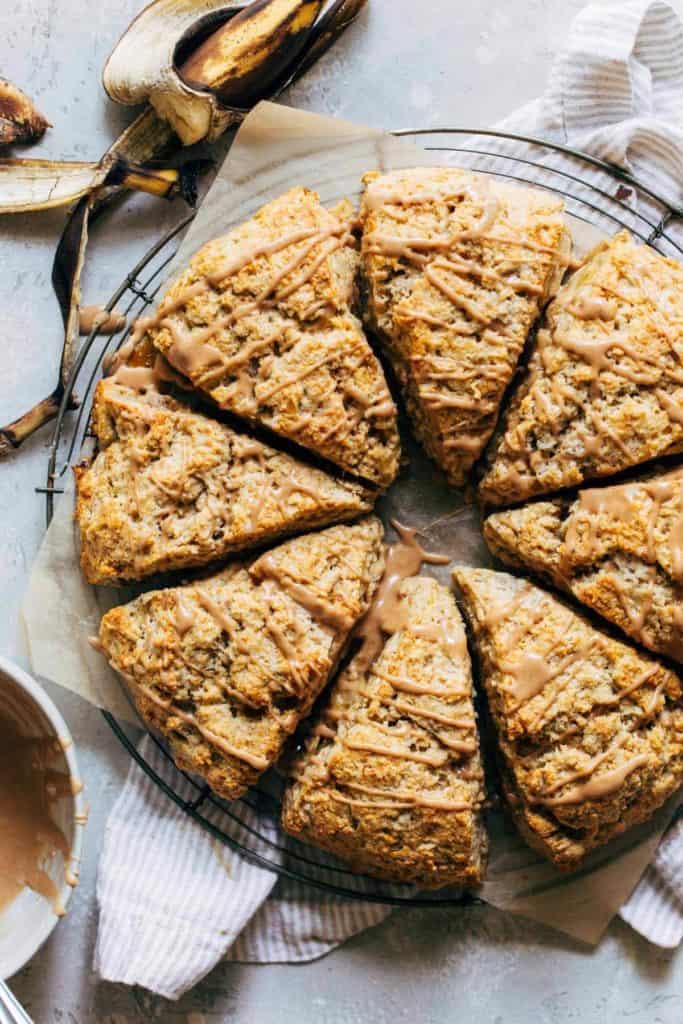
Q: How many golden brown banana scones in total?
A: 8